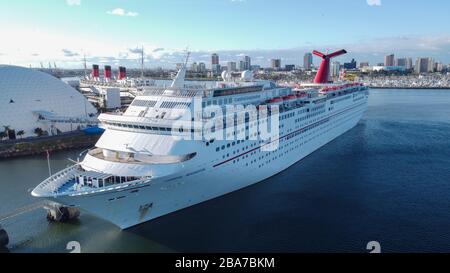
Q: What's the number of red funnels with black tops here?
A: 3